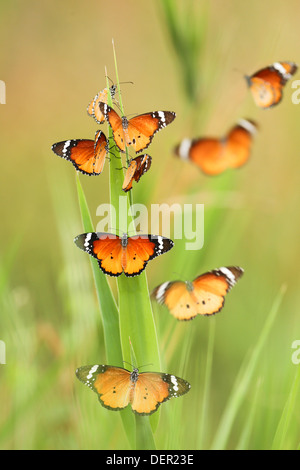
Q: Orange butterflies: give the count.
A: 9